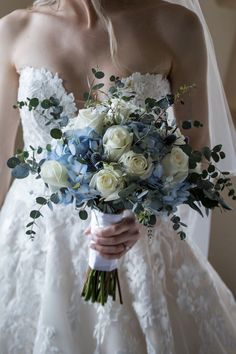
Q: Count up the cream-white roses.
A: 6